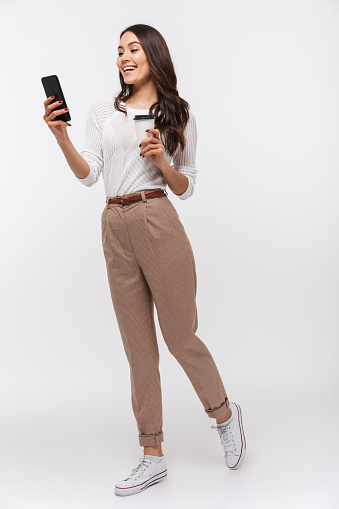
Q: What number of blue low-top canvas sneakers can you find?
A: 0